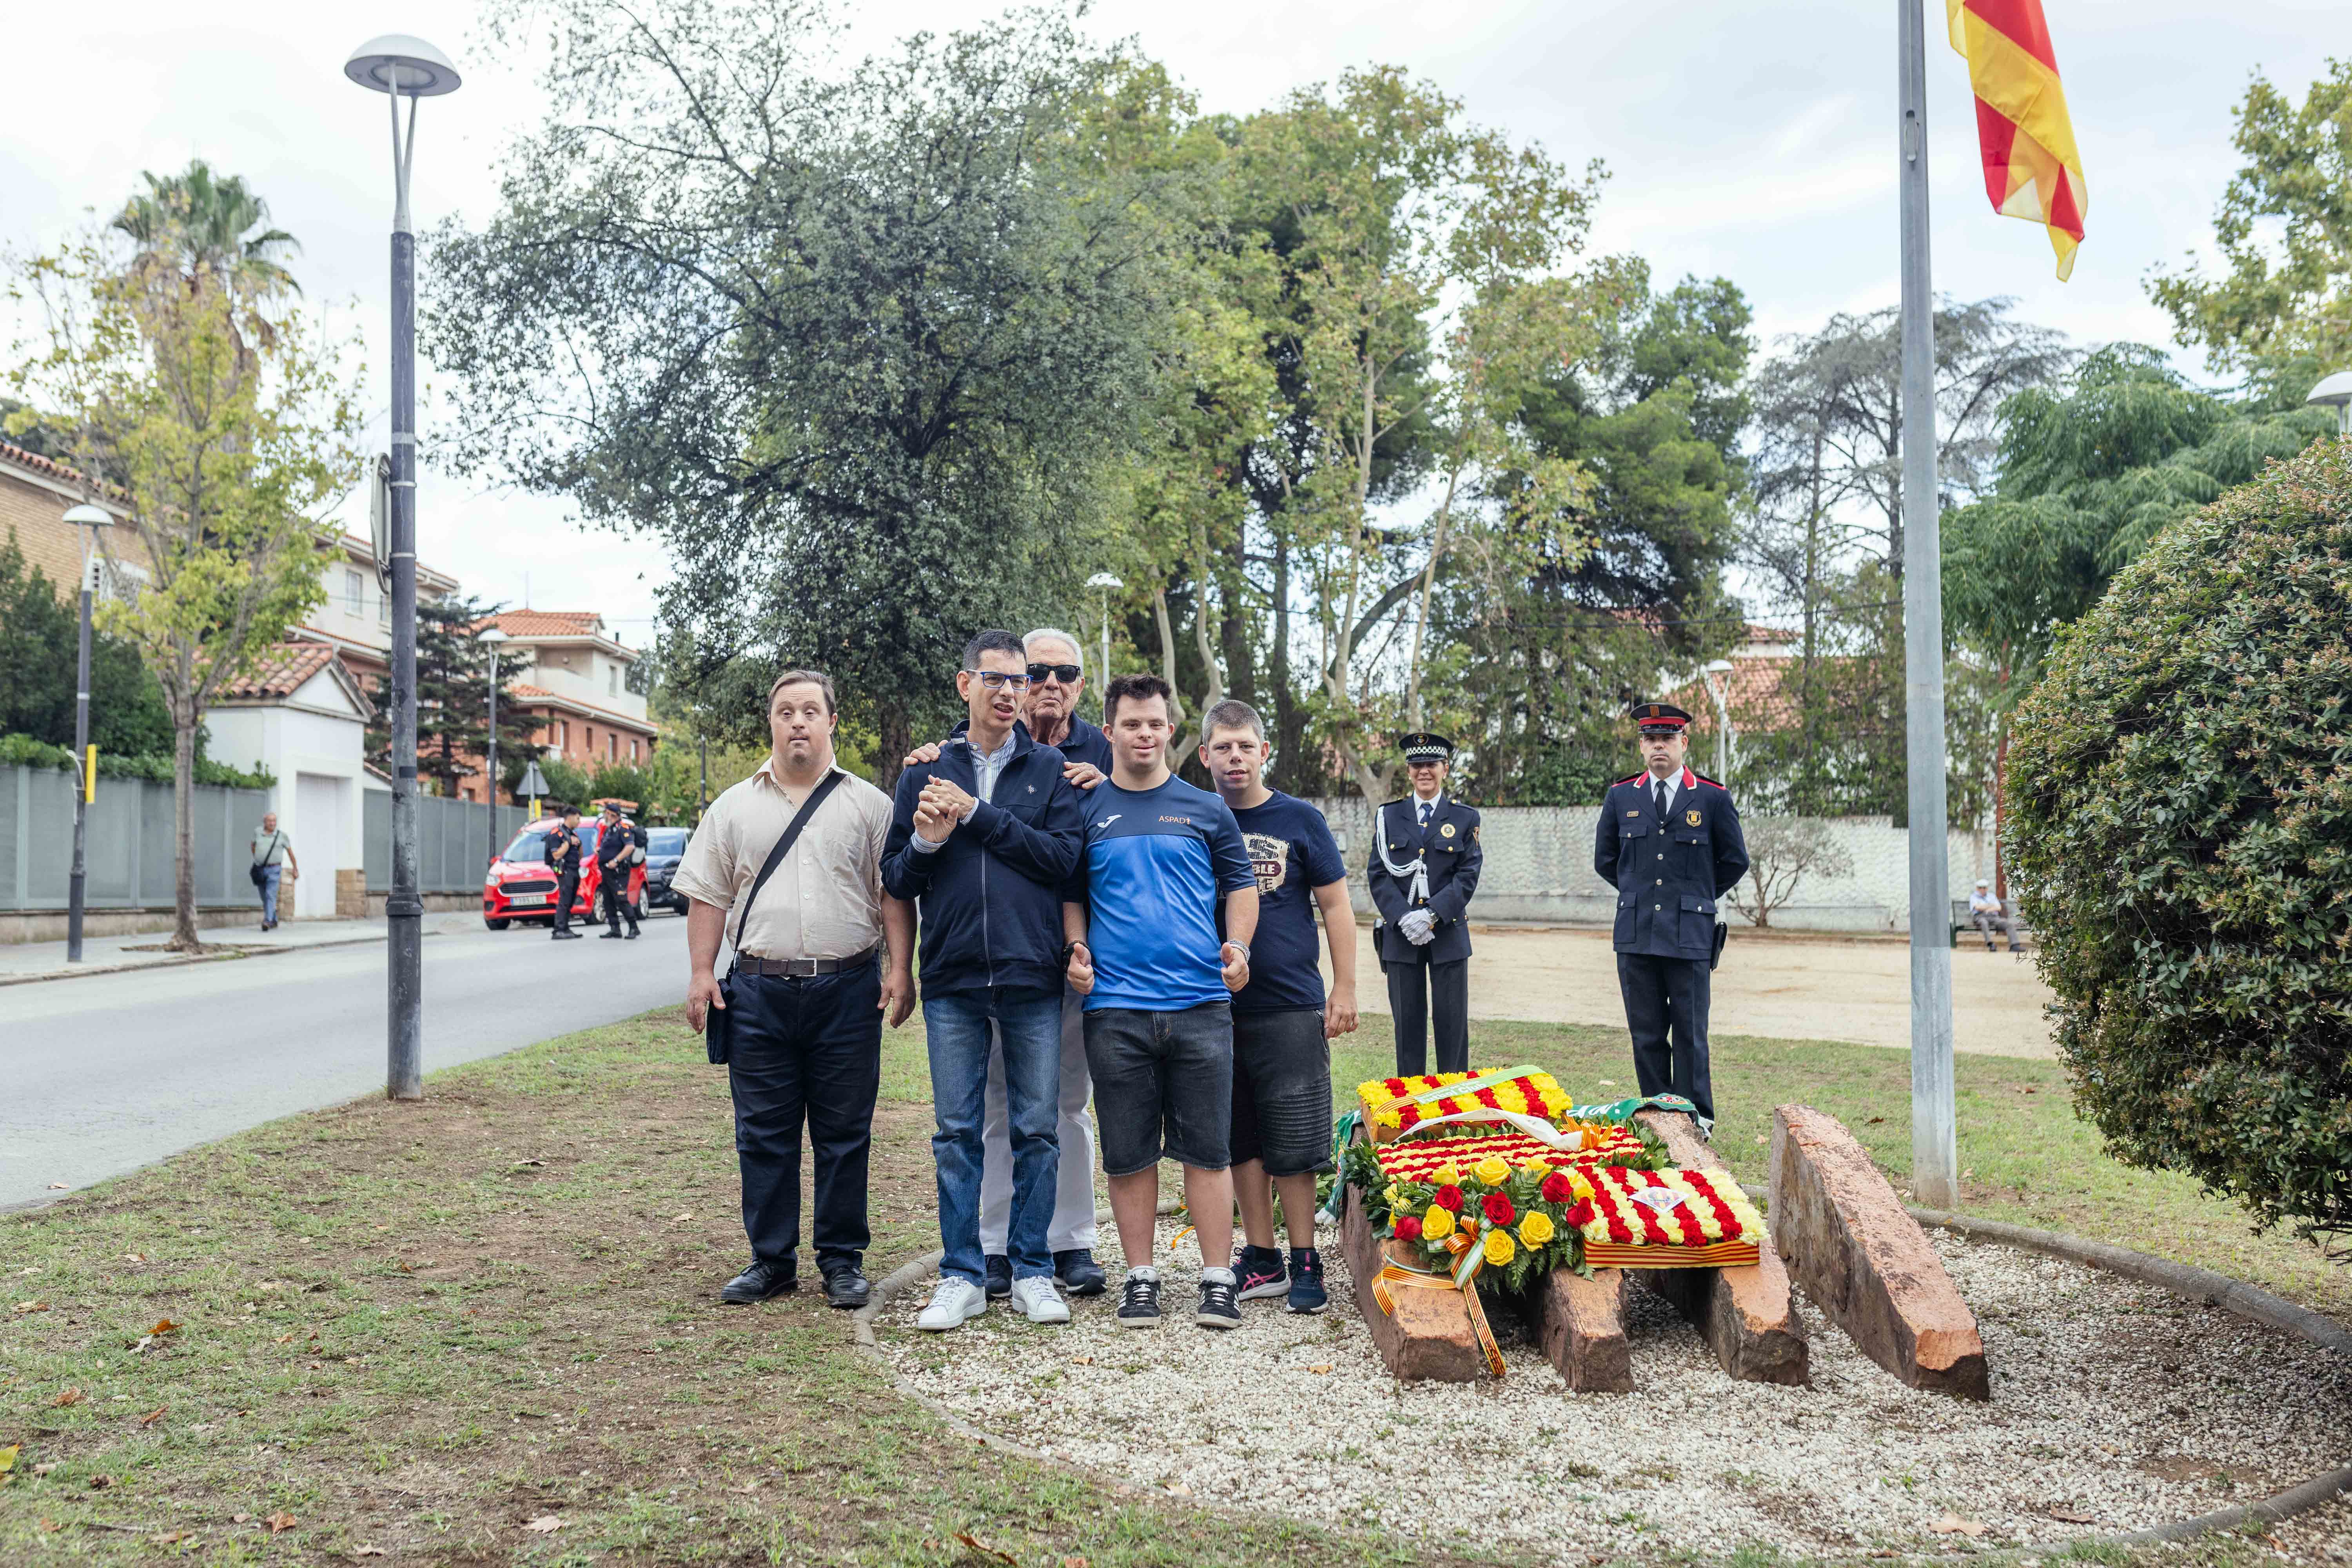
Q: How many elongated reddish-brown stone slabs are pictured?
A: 4